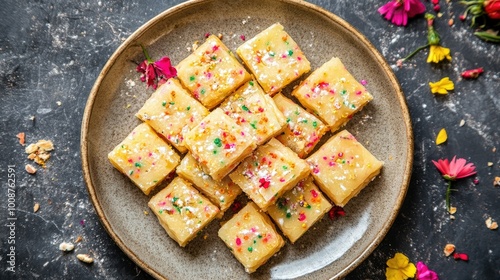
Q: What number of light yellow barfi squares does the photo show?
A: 14